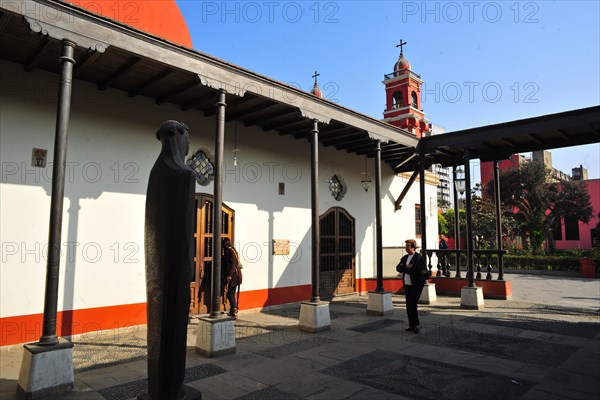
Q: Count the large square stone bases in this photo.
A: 6